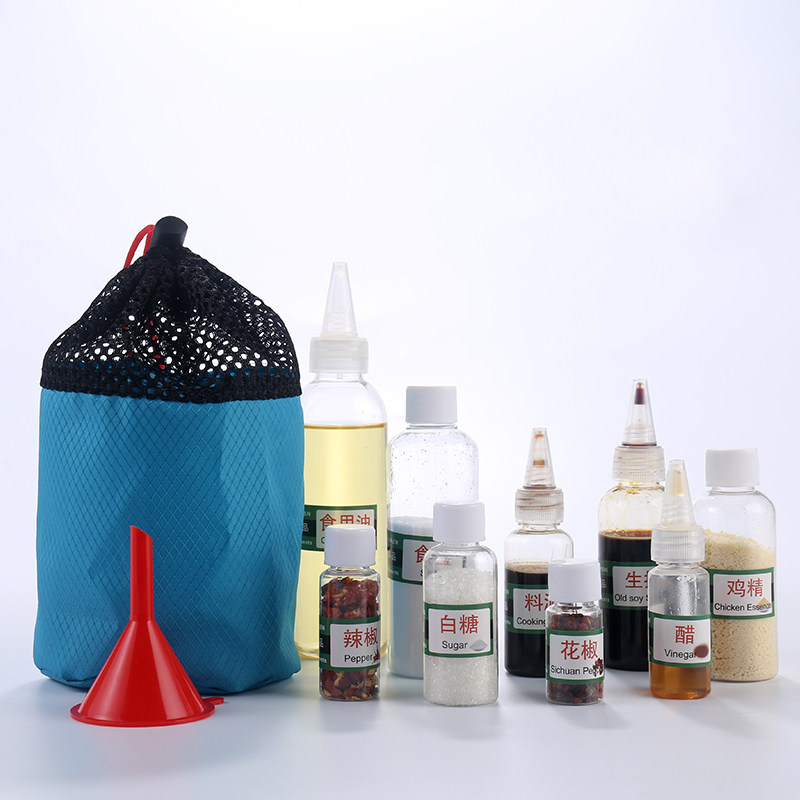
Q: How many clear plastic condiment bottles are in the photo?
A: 9